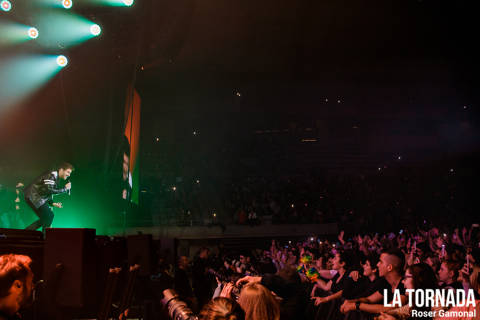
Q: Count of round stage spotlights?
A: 6